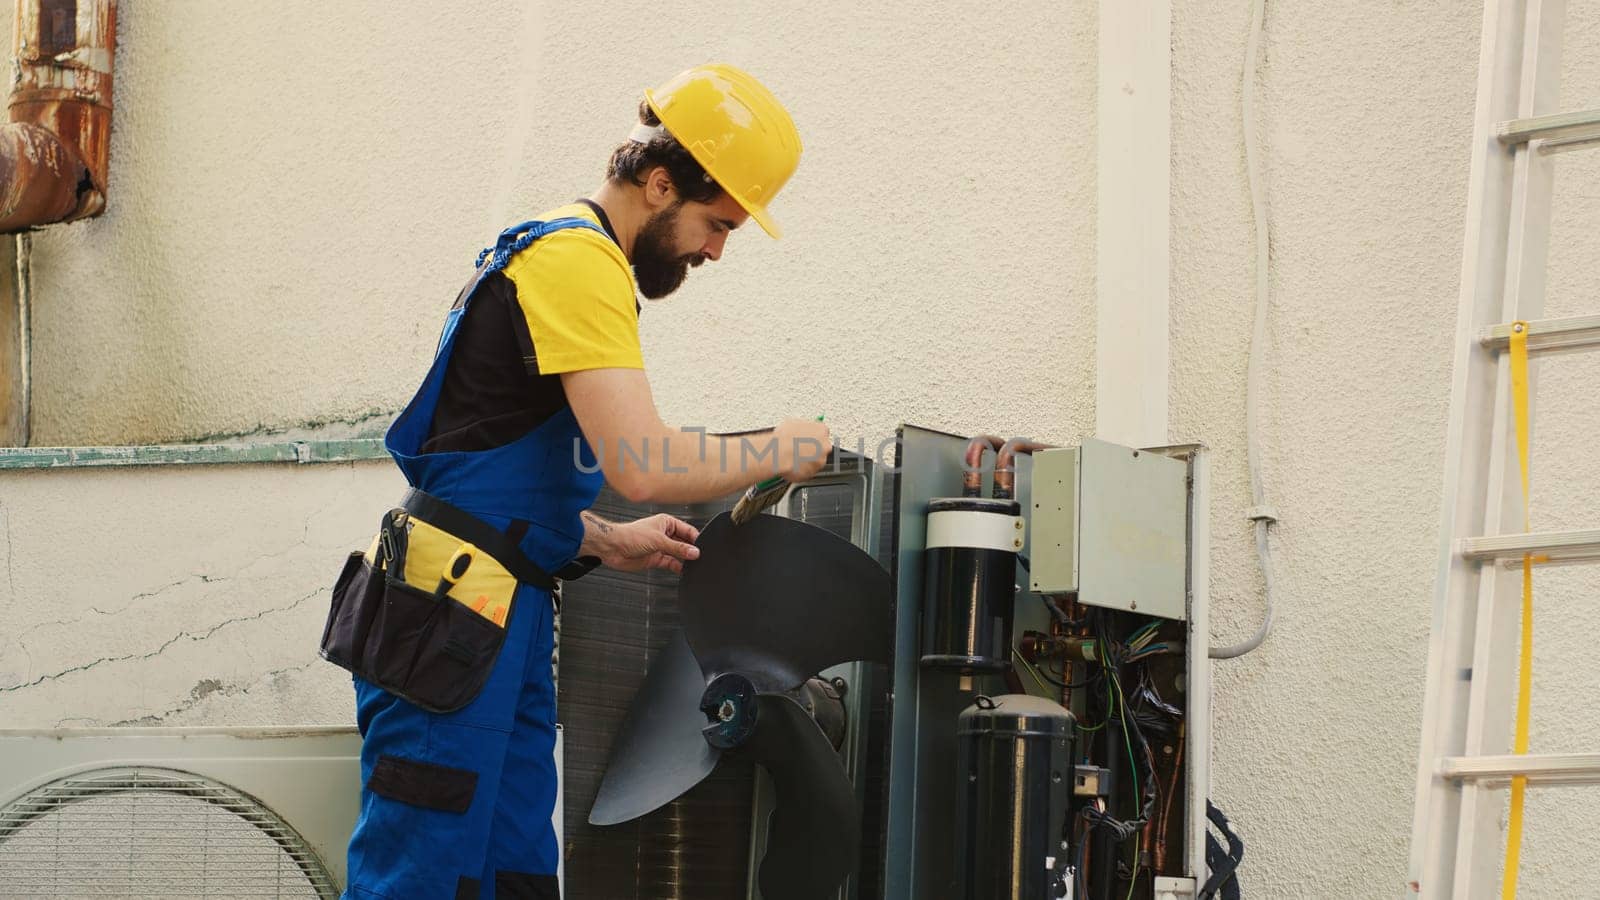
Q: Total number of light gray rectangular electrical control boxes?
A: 1